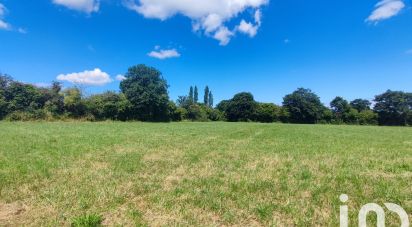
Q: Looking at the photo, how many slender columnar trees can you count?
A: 4